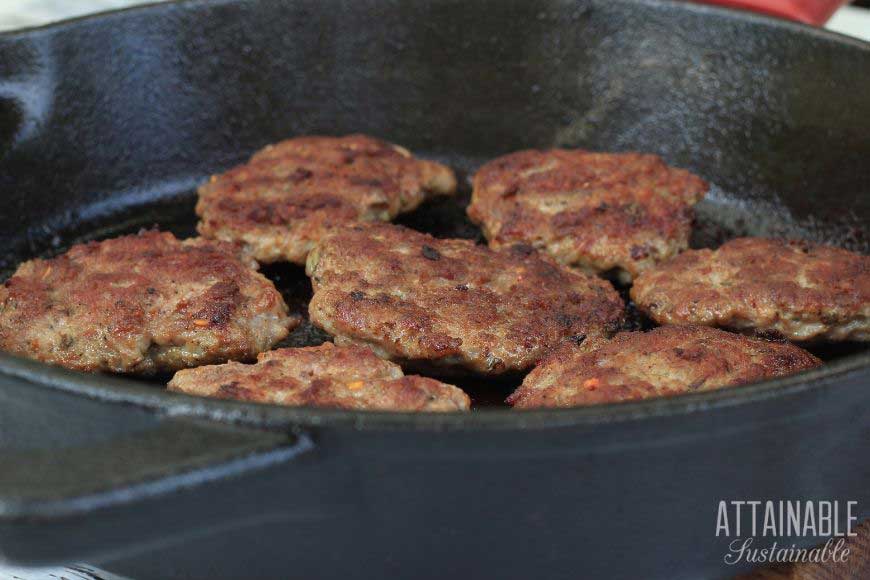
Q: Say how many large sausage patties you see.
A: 7